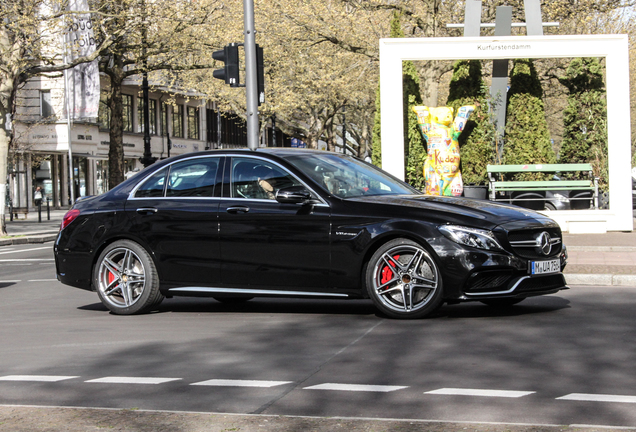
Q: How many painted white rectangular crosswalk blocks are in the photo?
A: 6